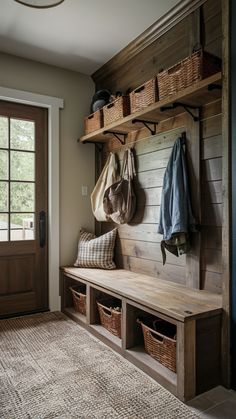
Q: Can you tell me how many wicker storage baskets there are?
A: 7